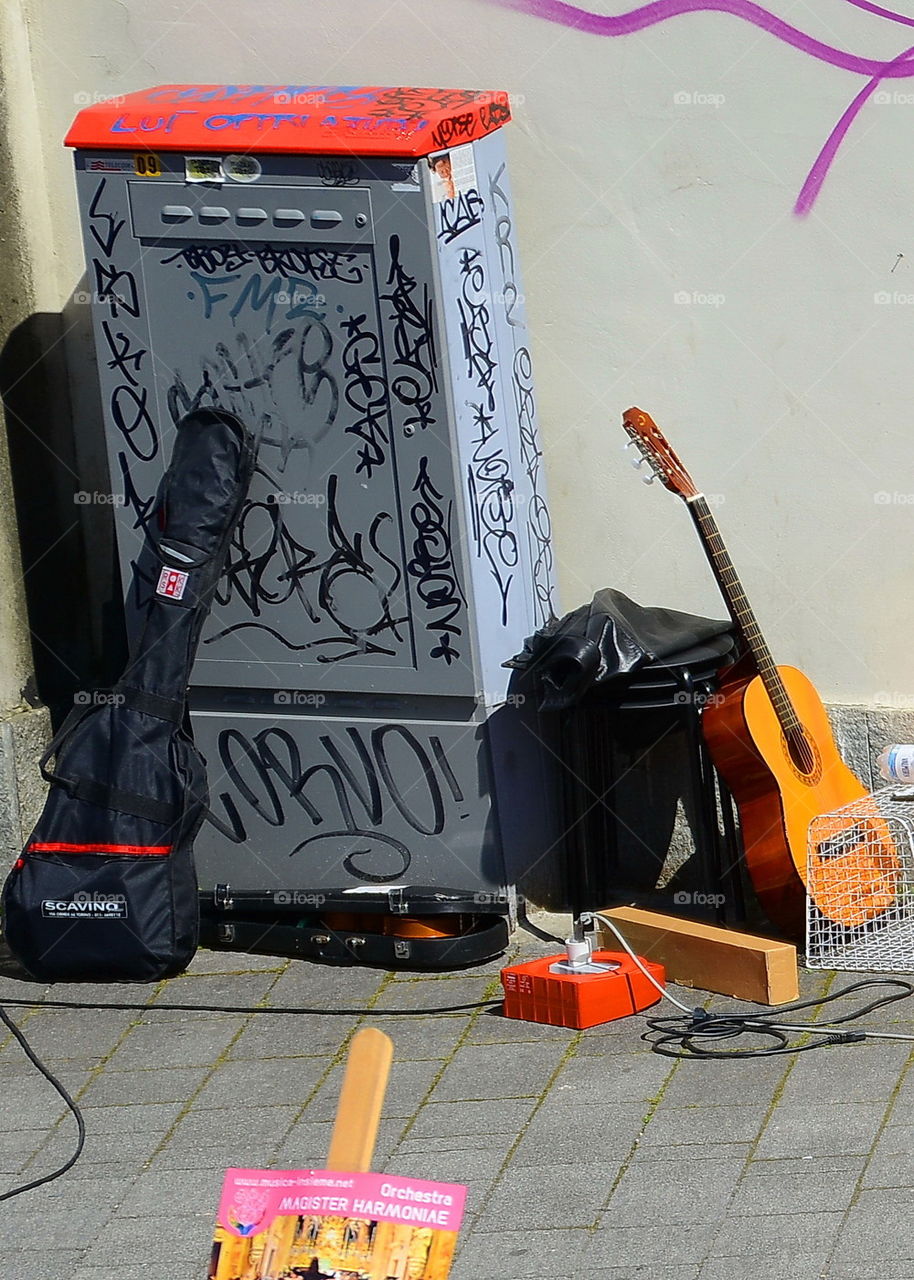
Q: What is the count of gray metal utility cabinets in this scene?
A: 1